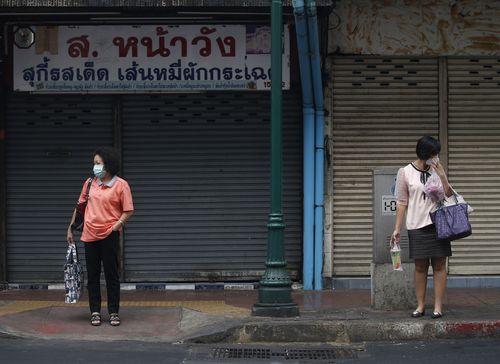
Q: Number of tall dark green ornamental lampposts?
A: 1